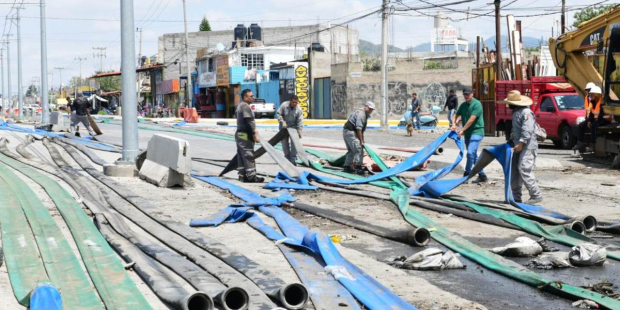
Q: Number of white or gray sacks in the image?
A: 4